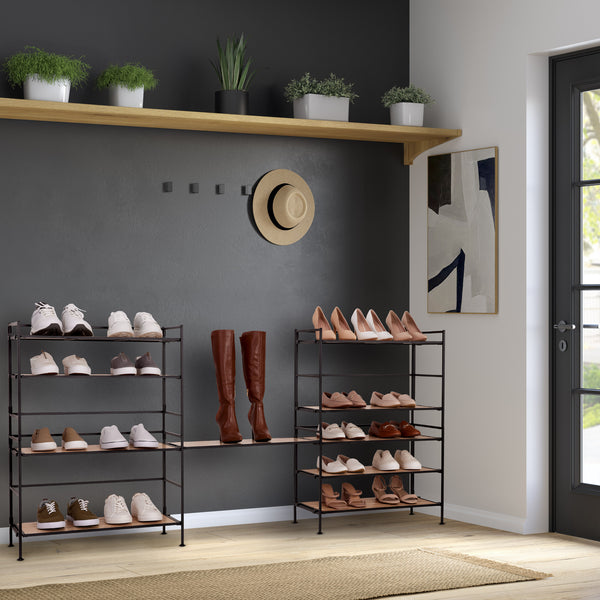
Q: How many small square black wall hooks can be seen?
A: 4